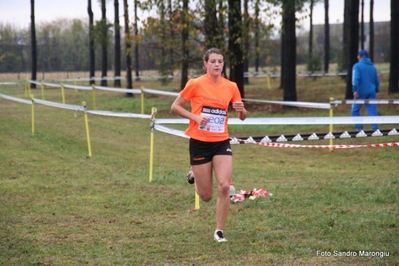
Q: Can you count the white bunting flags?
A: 11